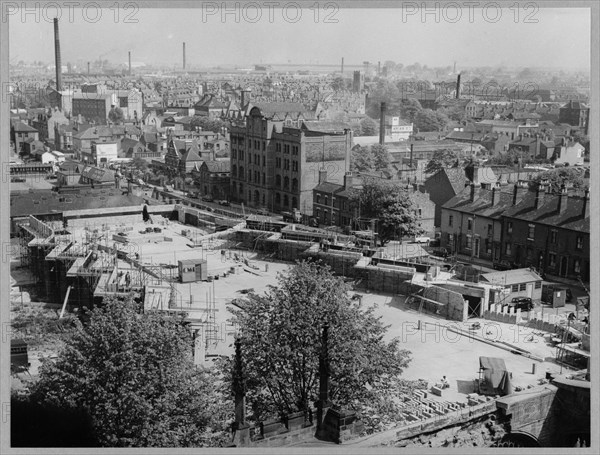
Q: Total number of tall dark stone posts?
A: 2